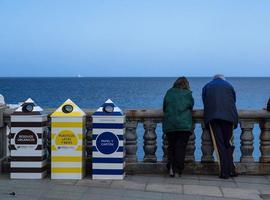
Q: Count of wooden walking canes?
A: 0